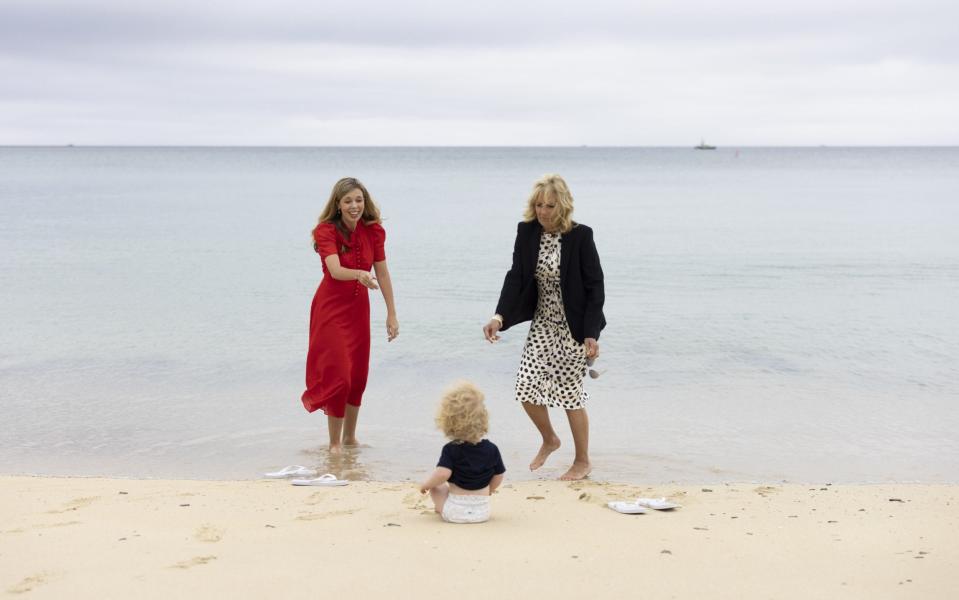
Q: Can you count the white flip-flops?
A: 4